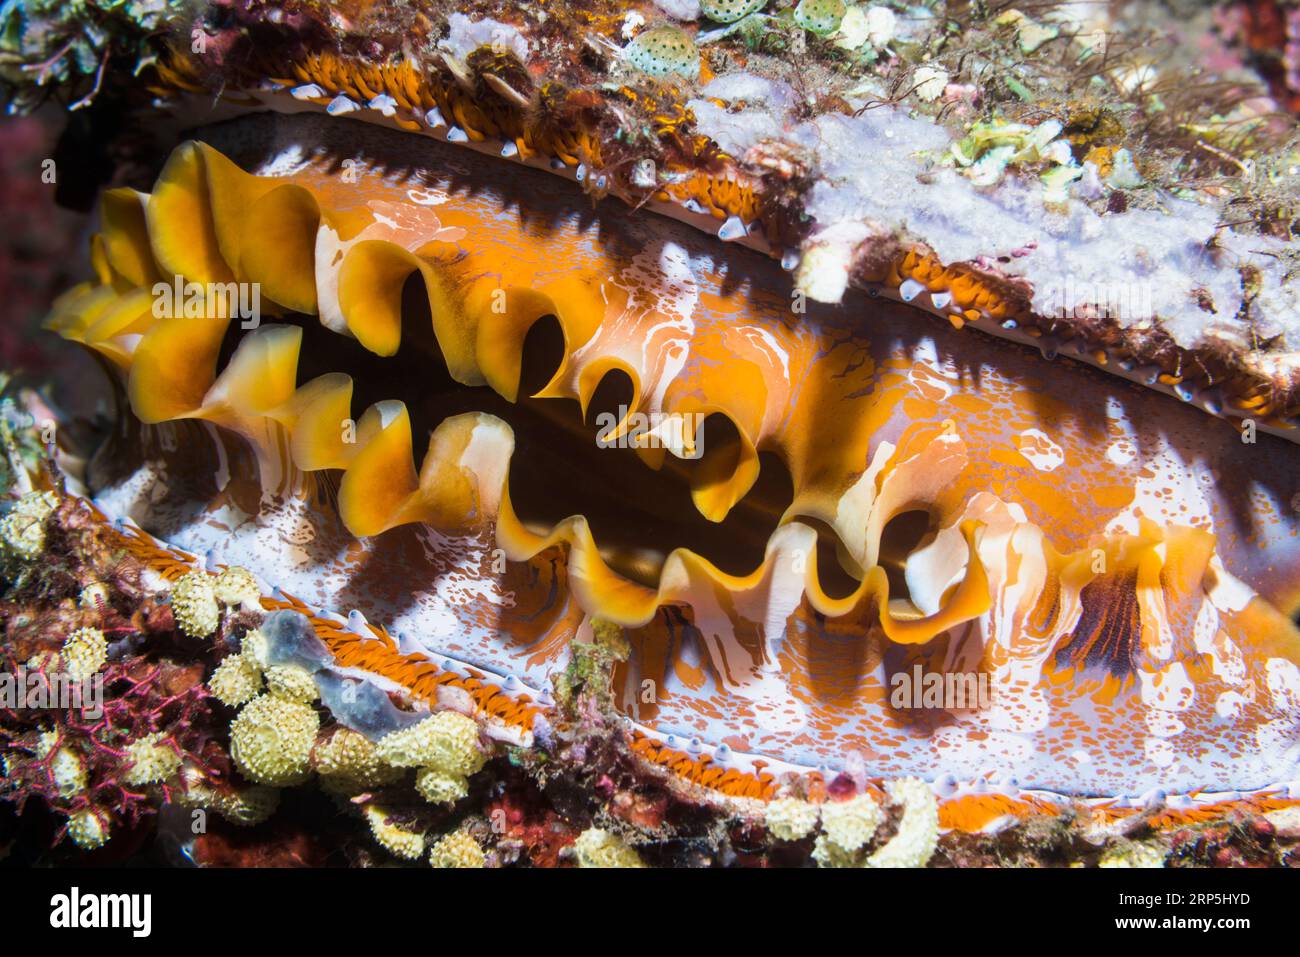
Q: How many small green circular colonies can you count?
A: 3